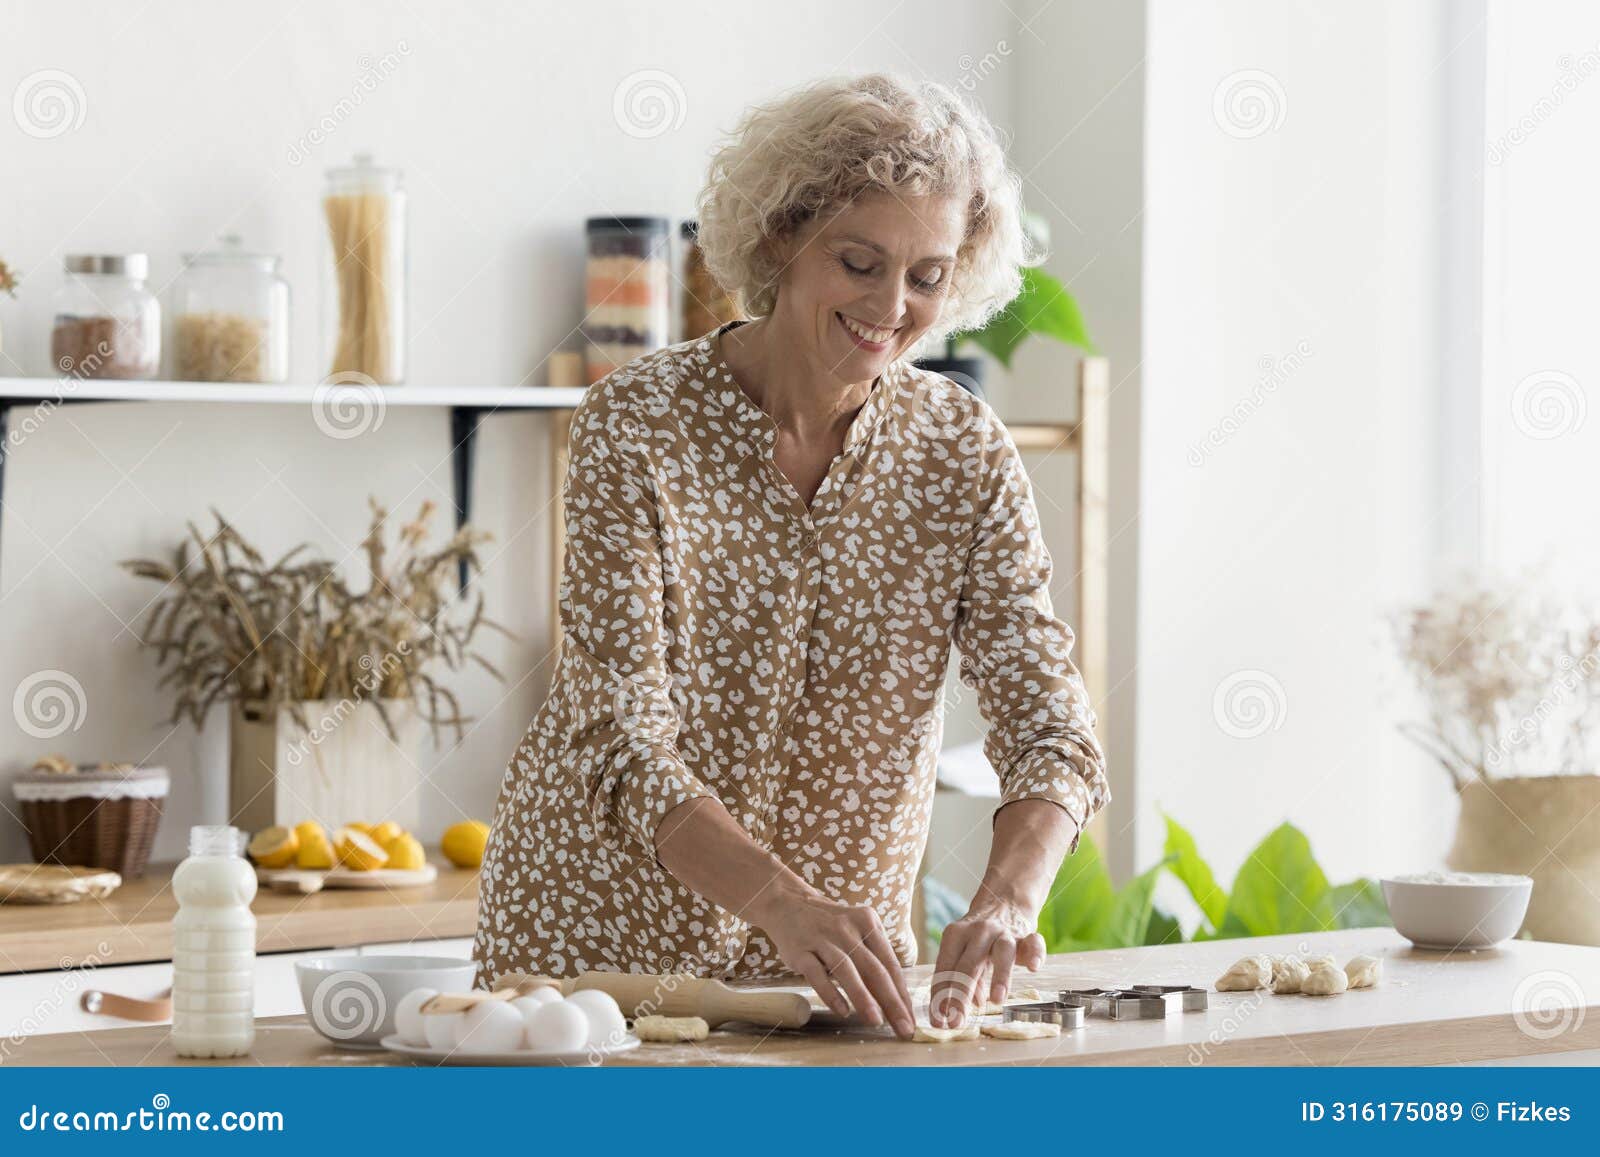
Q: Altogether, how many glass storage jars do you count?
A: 5